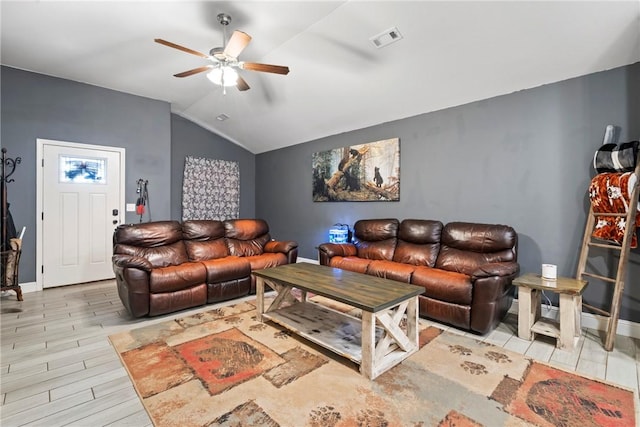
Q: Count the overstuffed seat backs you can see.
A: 6